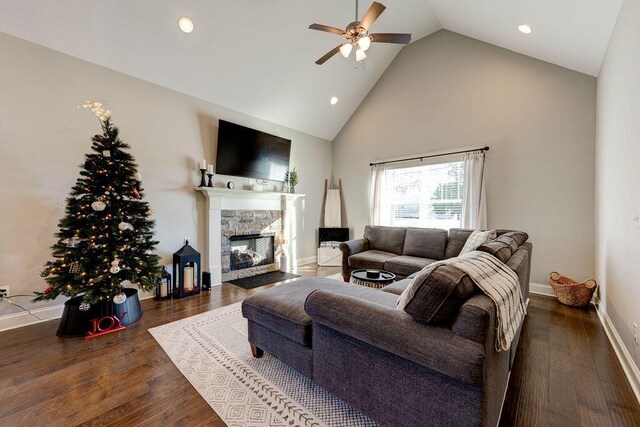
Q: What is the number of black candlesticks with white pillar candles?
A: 2